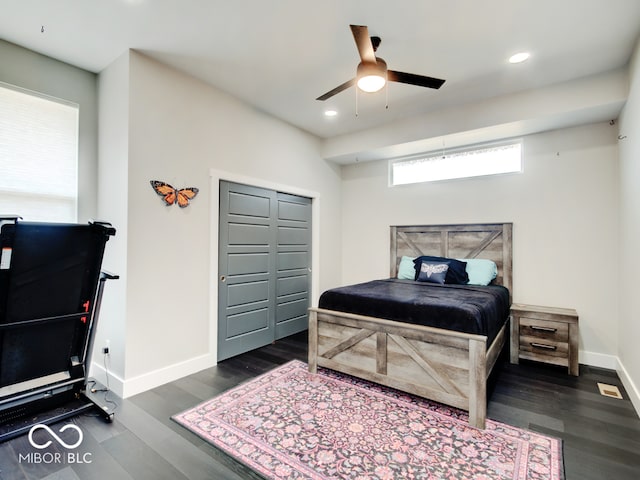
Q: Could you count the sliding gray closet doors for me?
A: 2